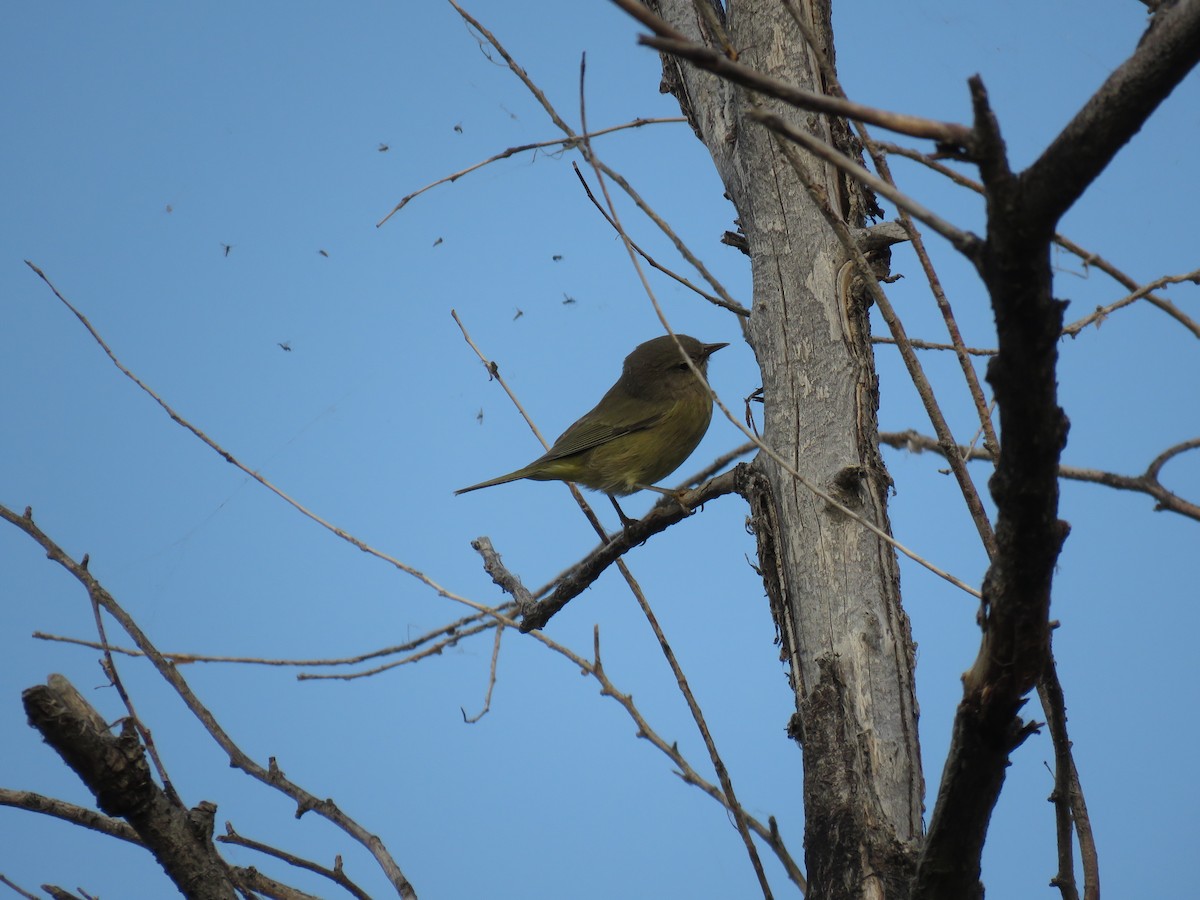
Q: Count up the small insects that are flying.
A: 11